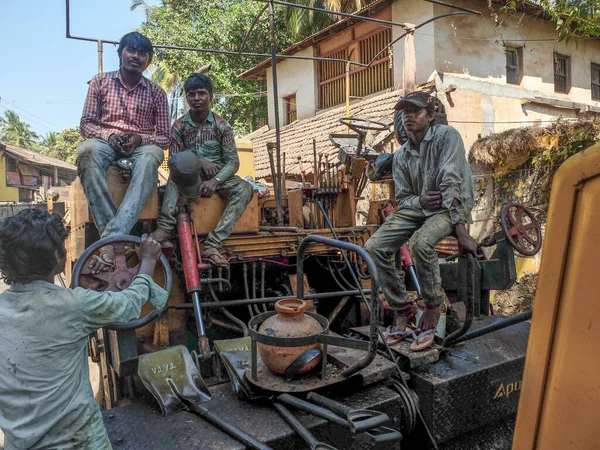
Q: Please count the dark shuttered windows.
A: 3